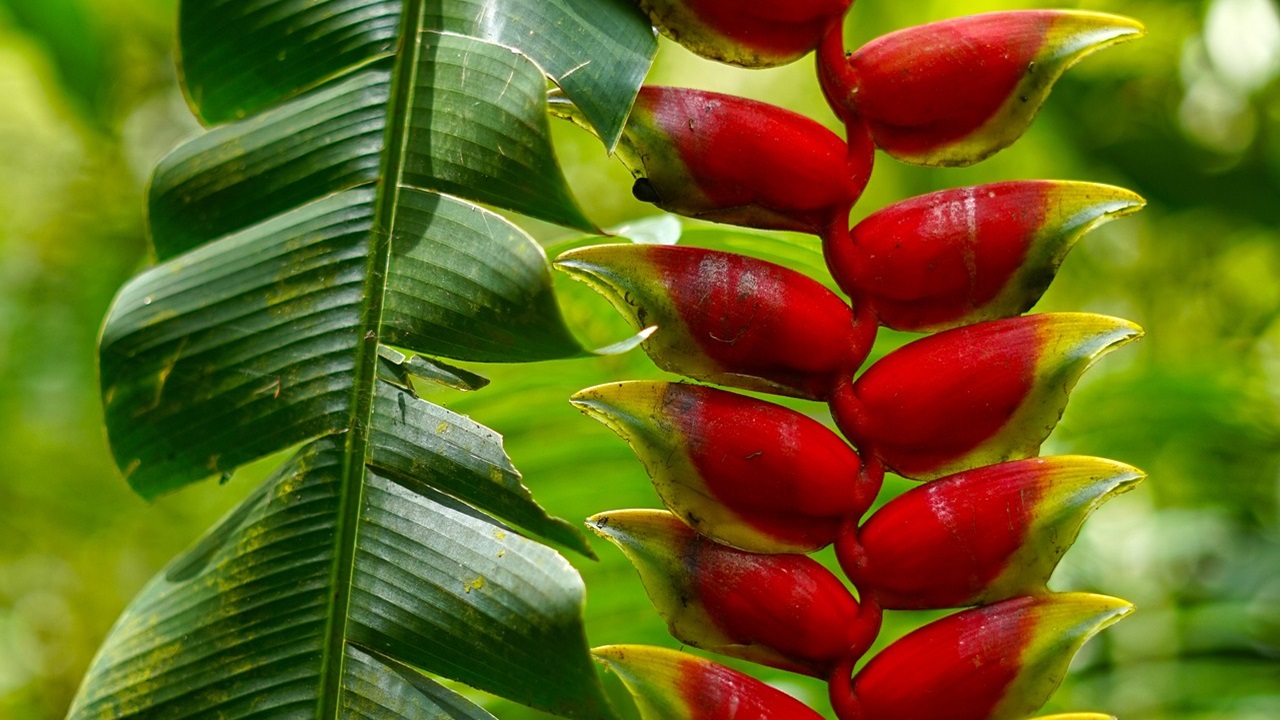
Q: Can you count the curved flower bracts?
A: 11